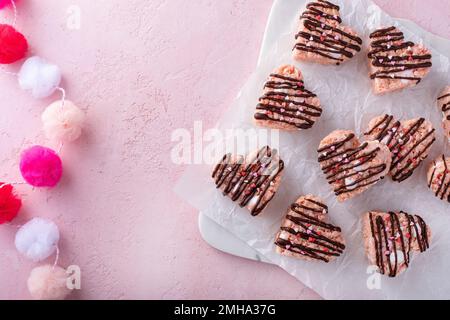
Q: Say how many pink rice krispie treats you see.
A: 10